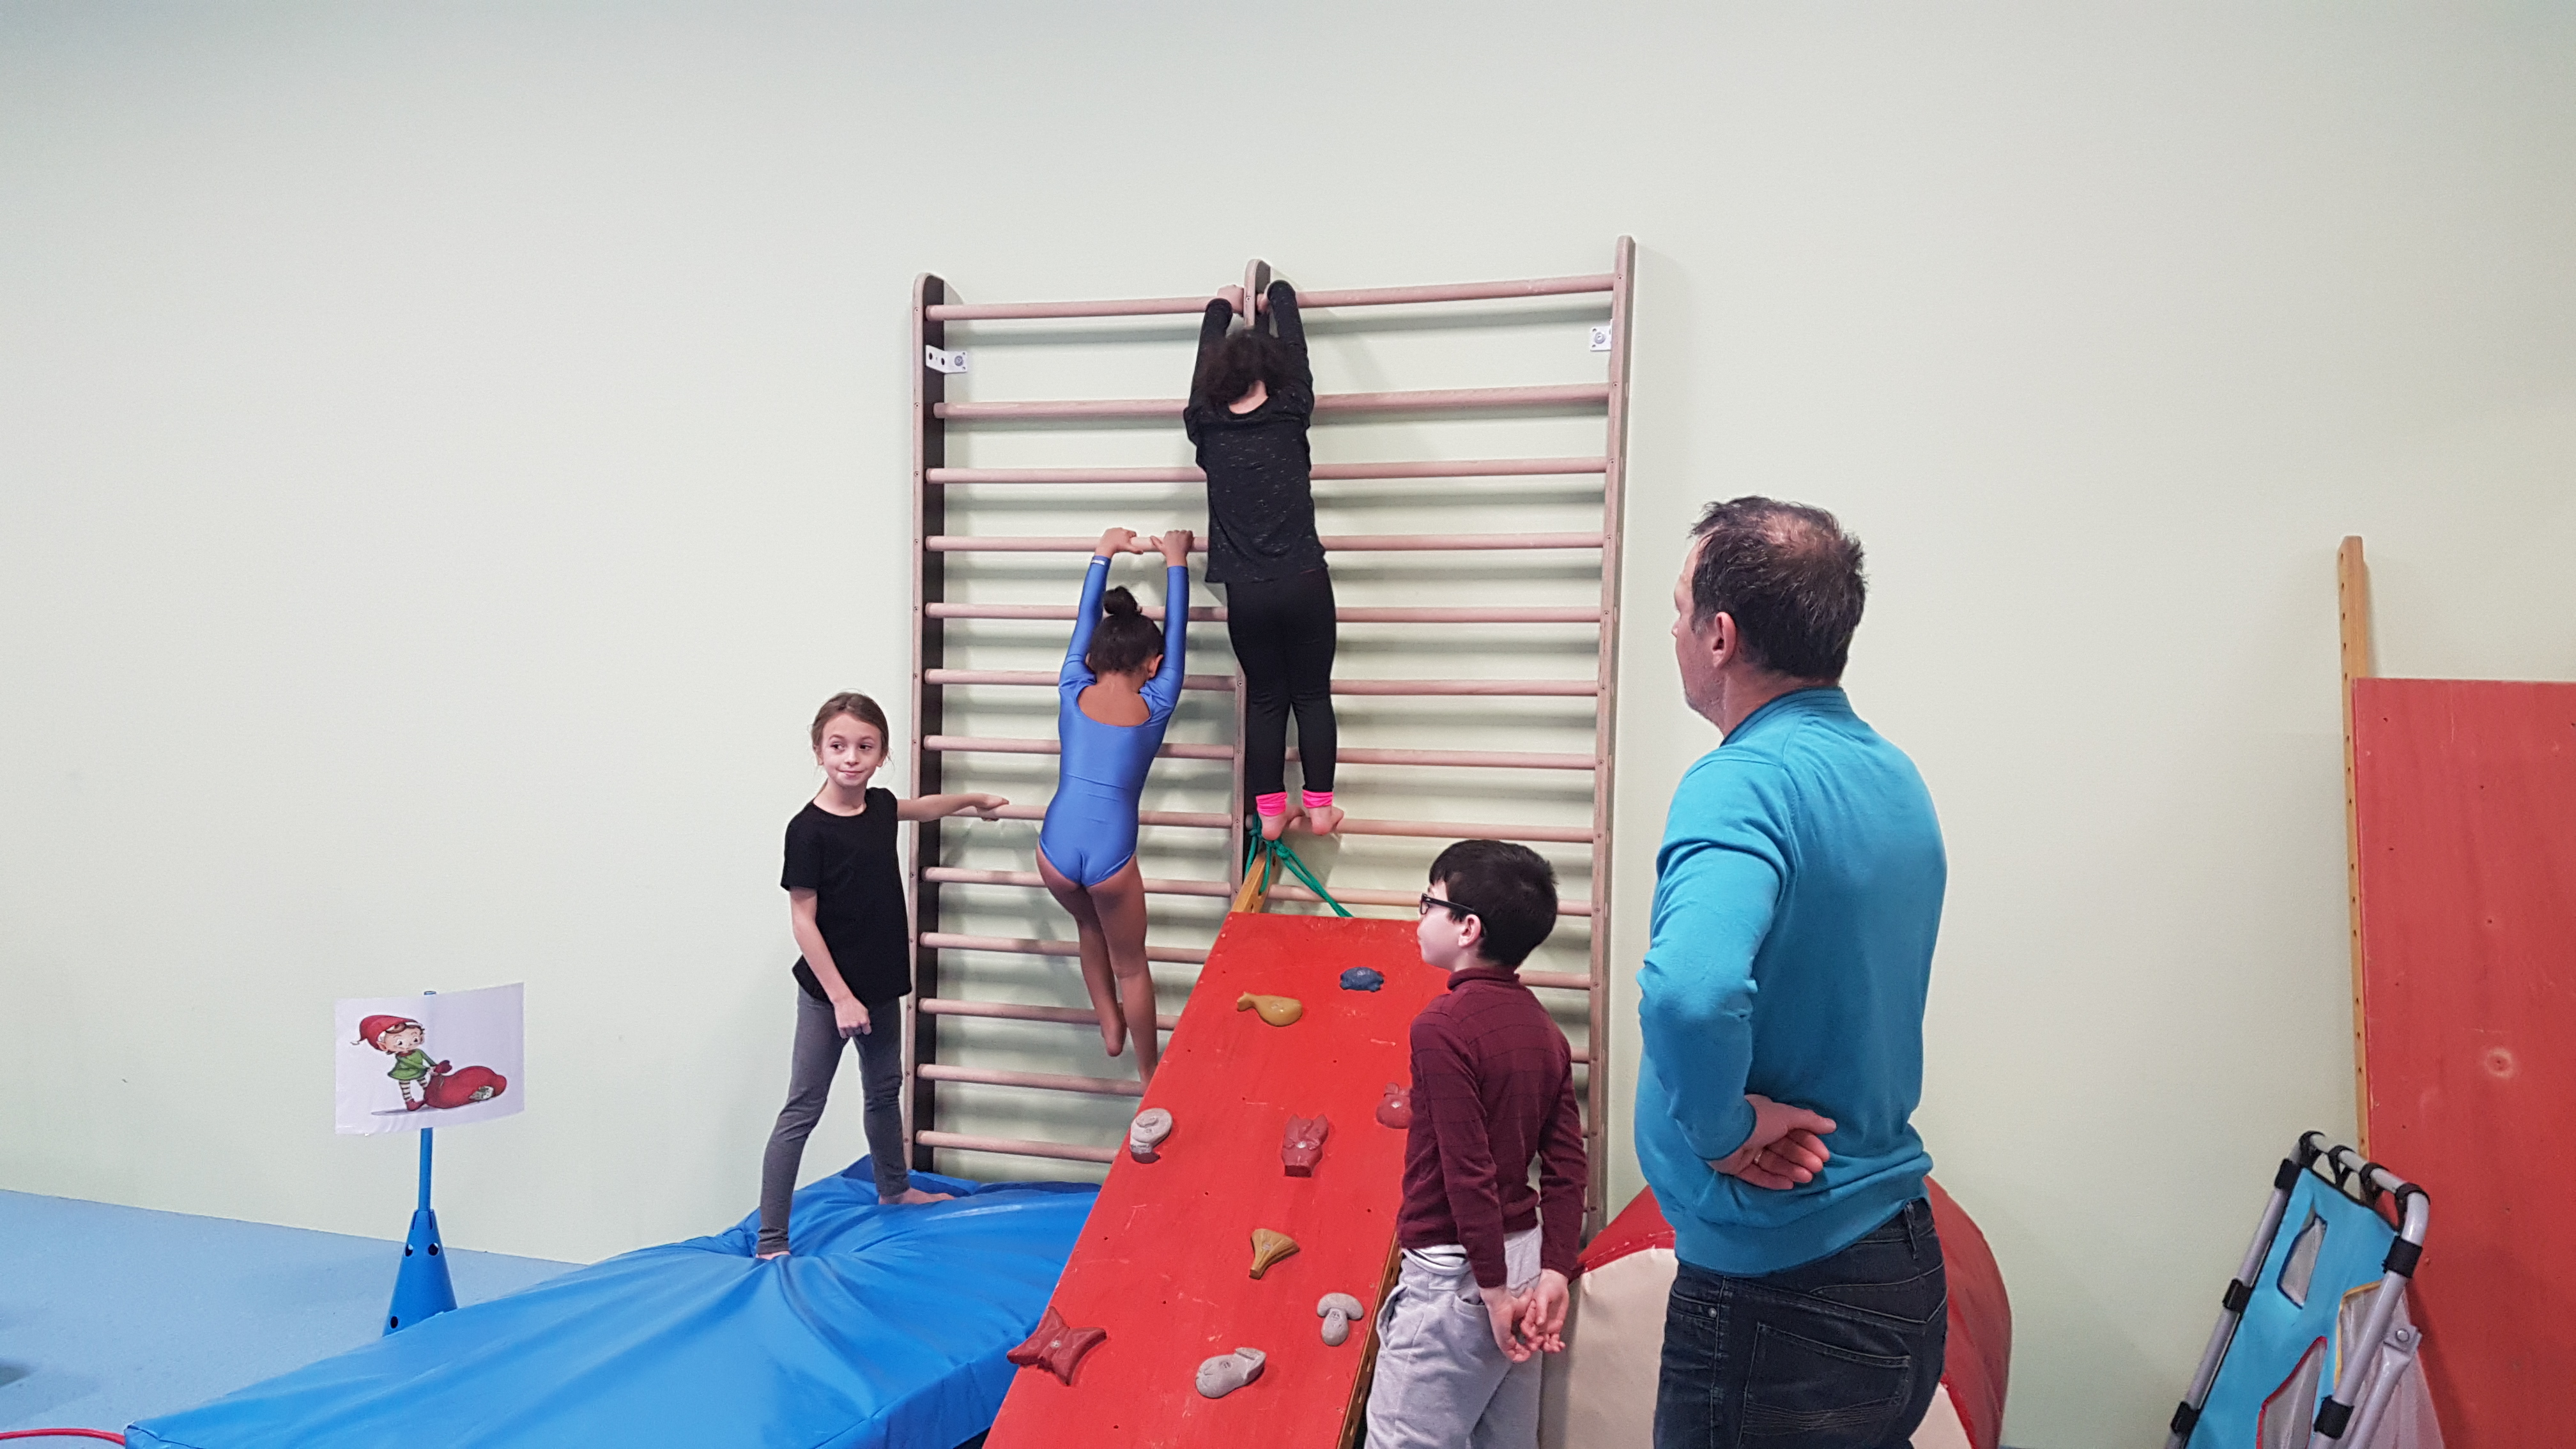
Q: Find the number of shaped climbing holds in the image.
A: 9